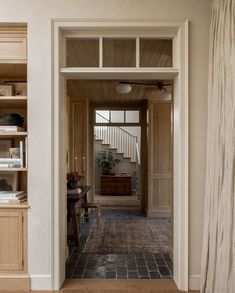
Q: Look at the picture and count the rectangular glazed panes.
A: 6